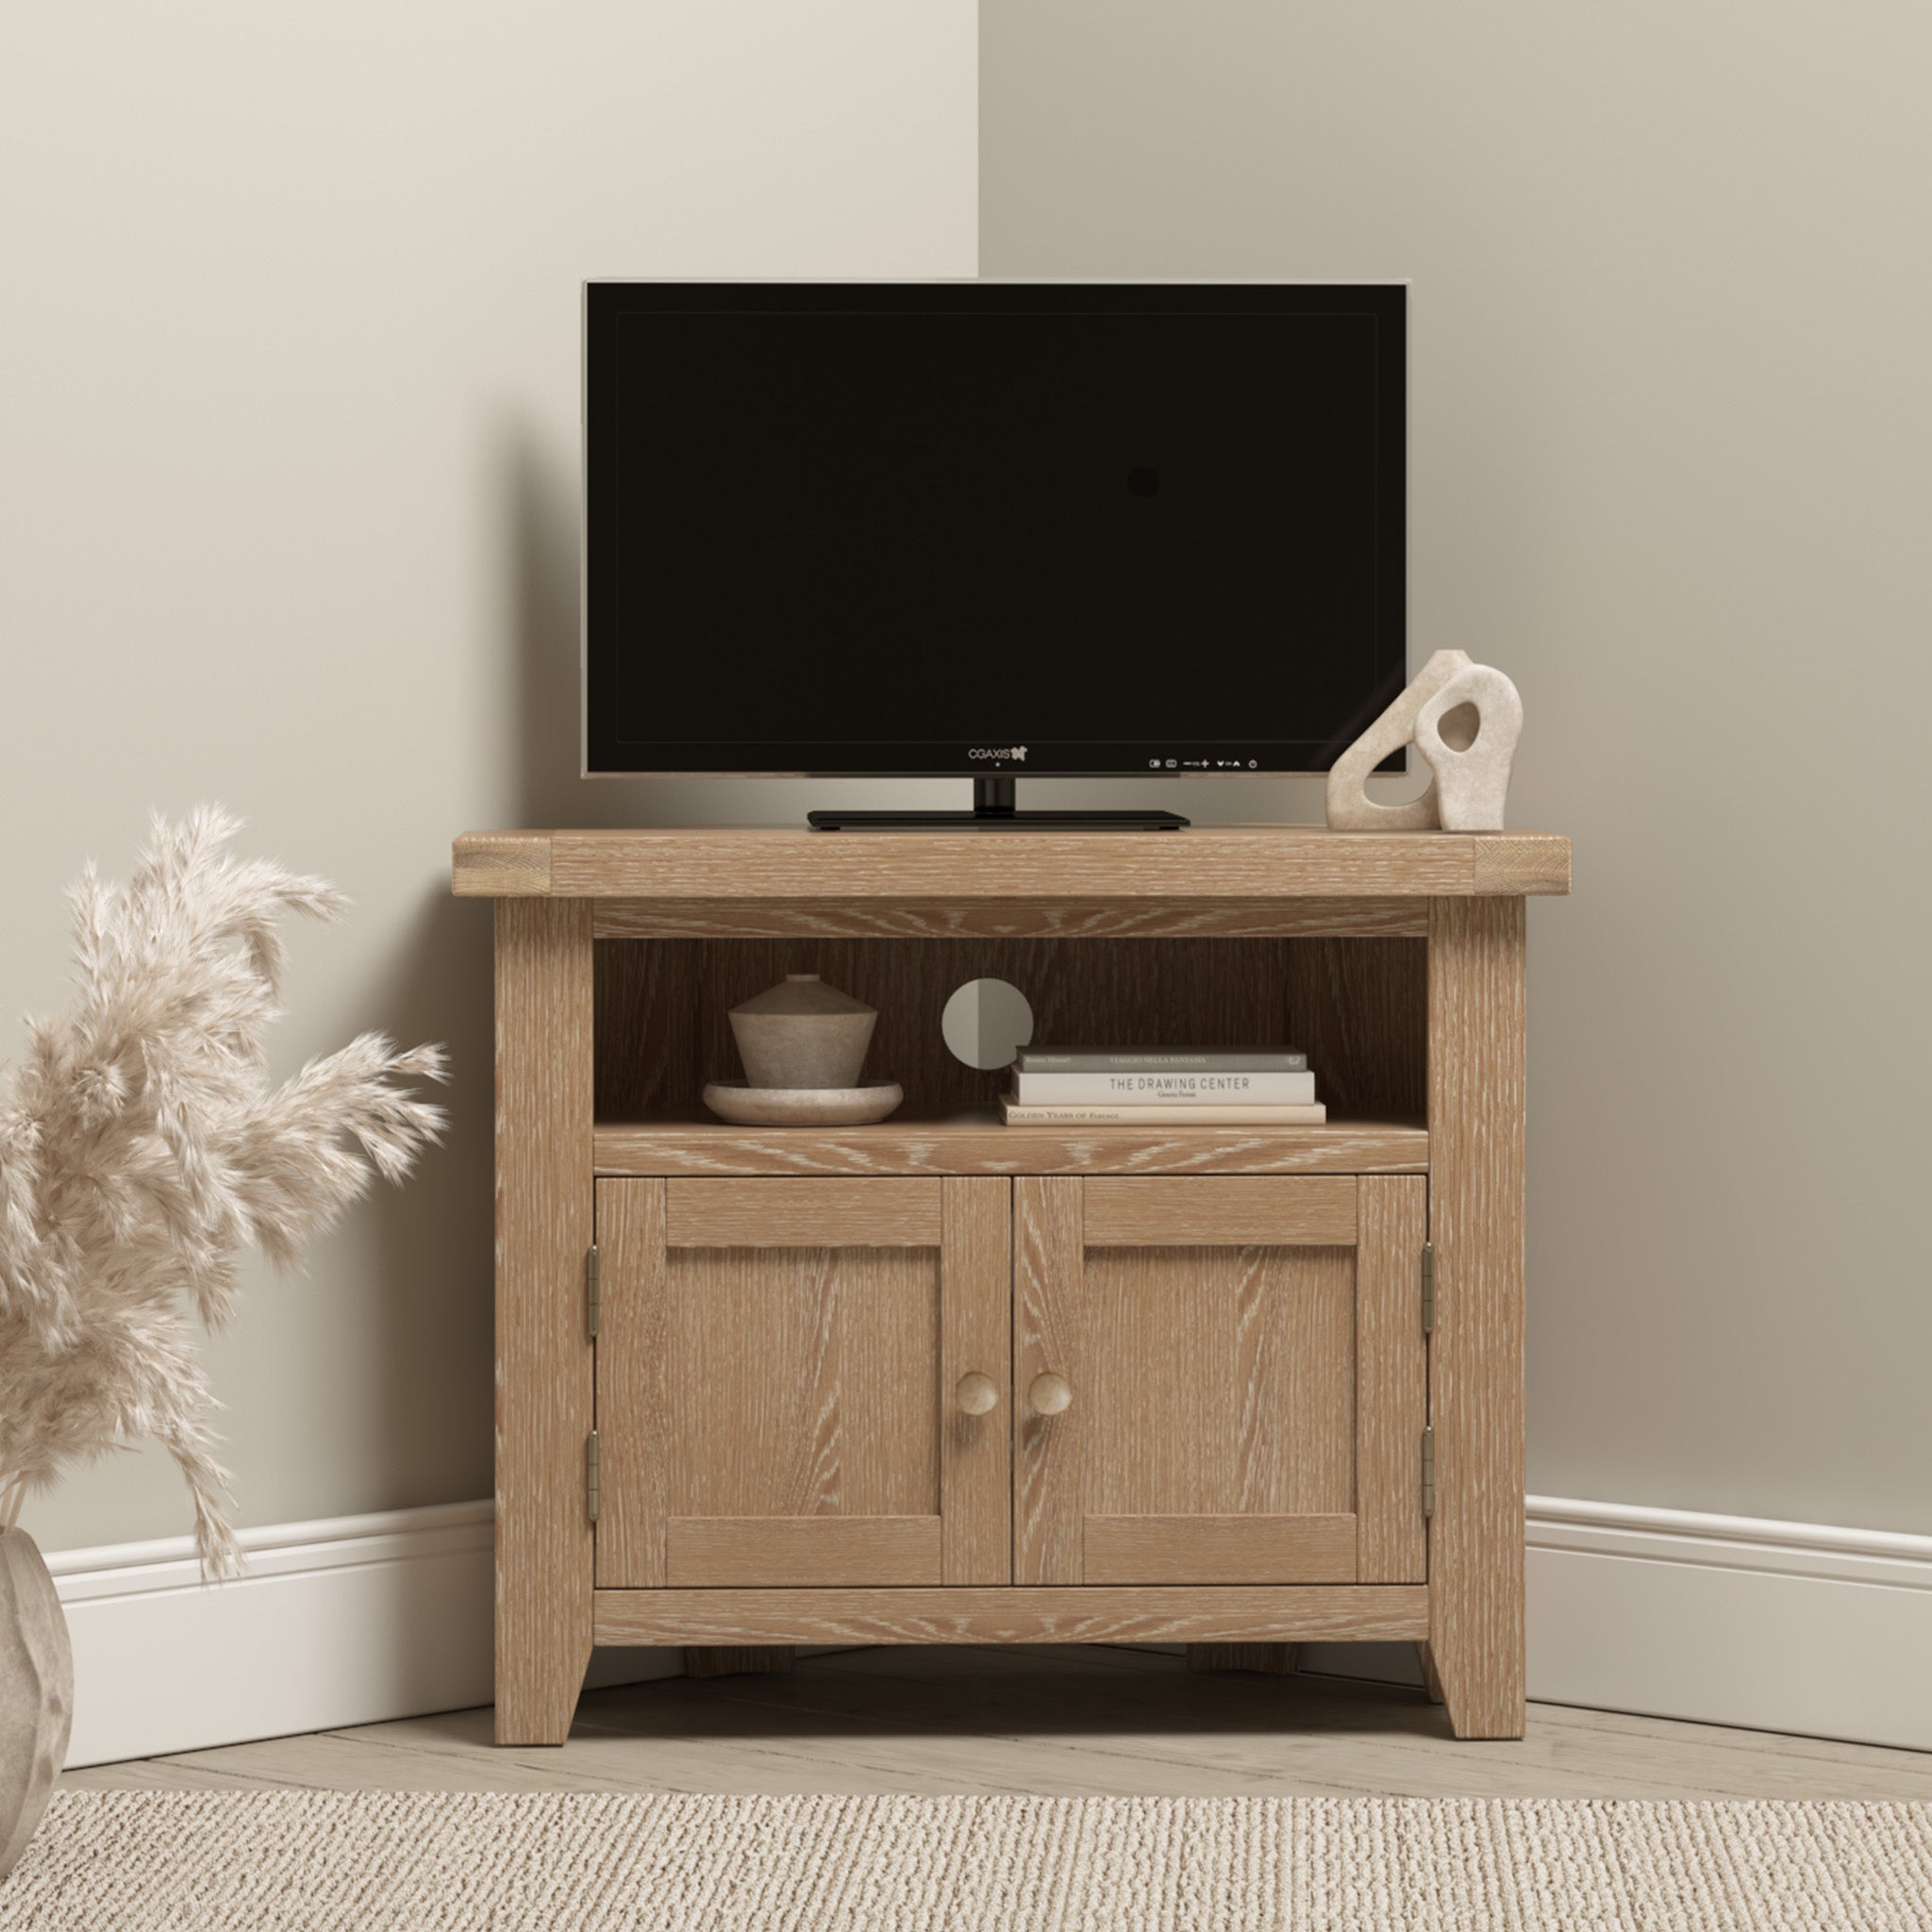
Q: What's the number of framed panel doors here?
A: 2